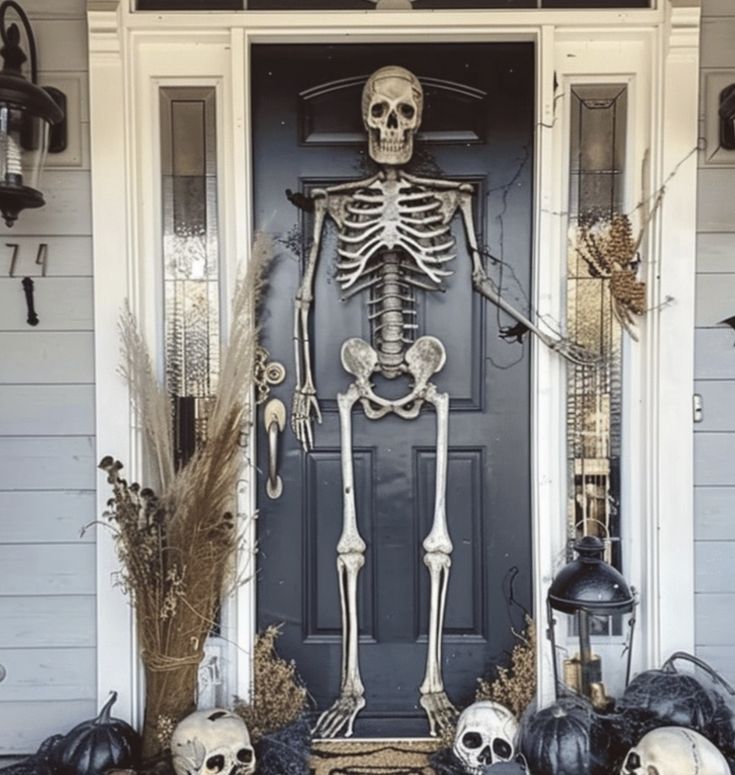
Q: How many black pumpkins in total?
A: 3